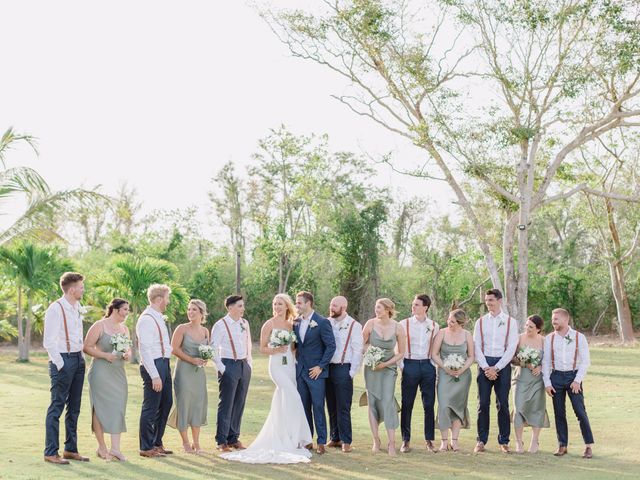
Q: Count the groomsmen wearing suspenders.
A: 7